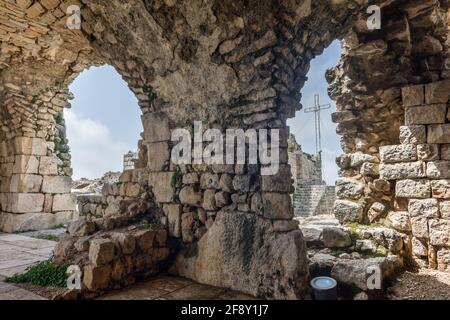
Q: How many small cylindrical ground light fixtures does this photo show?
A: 1